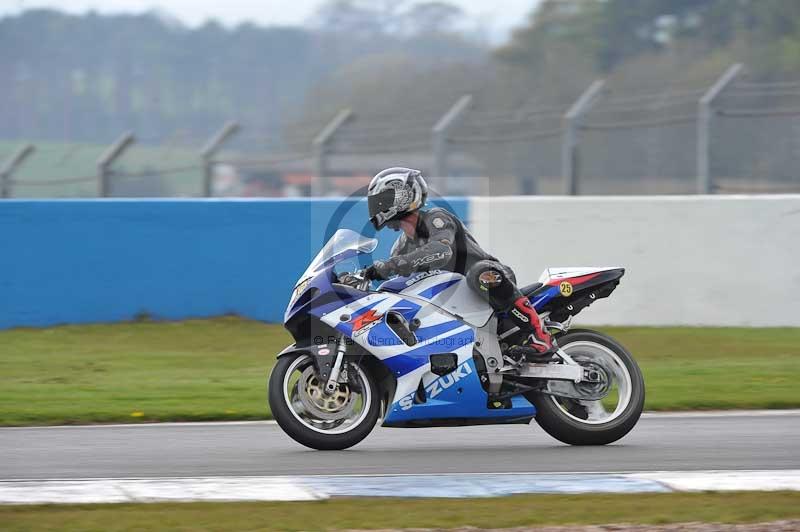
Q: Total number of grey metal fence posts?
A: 7